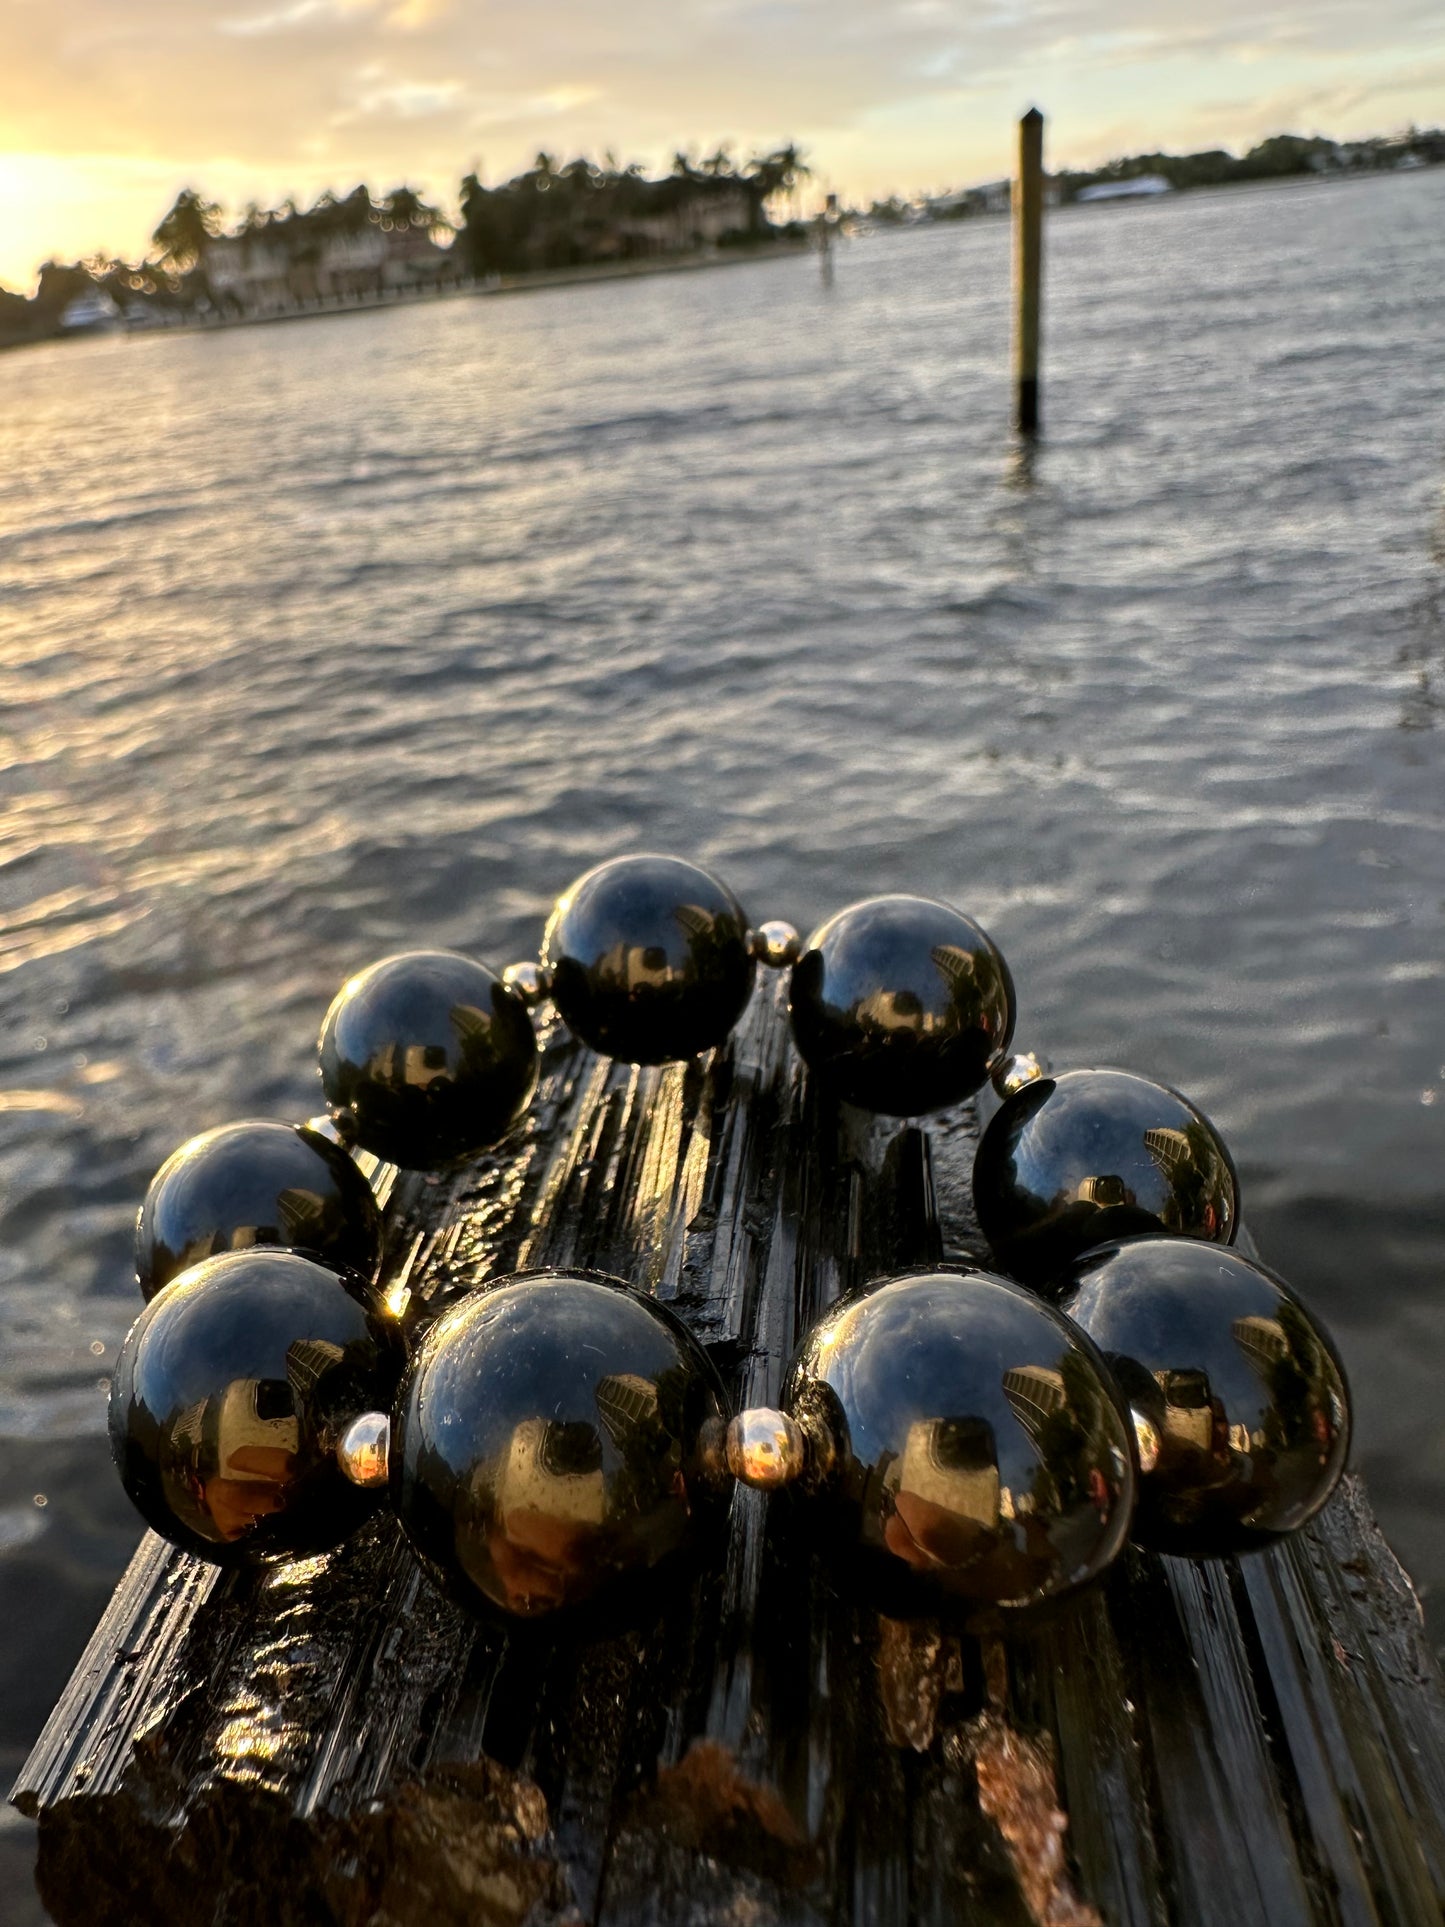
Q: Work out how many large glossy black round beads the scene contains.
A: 9